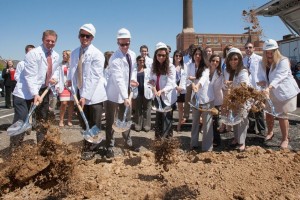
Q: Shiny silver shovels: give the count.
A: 7